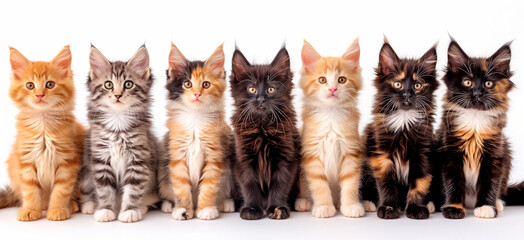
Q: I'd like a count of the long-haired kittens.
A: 7